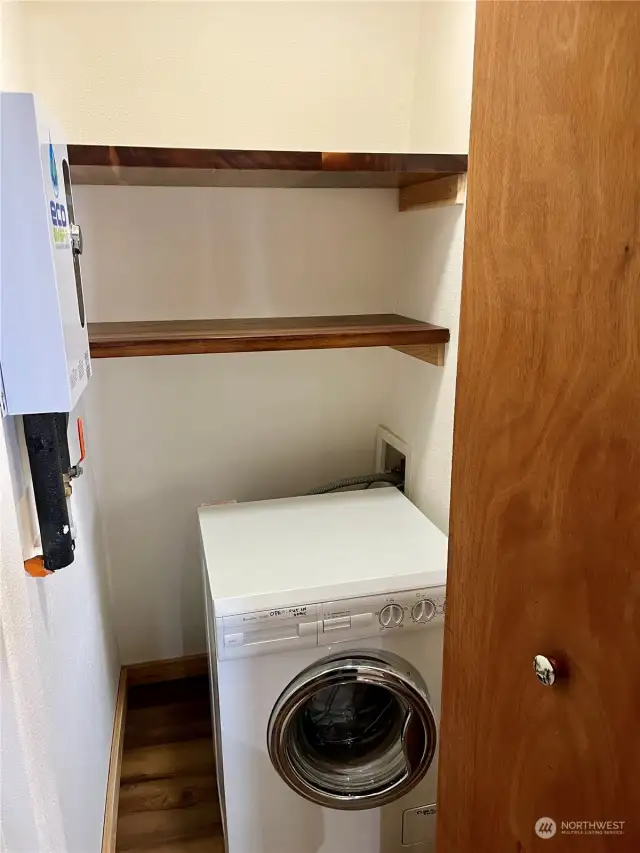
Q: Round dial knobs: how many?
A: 2